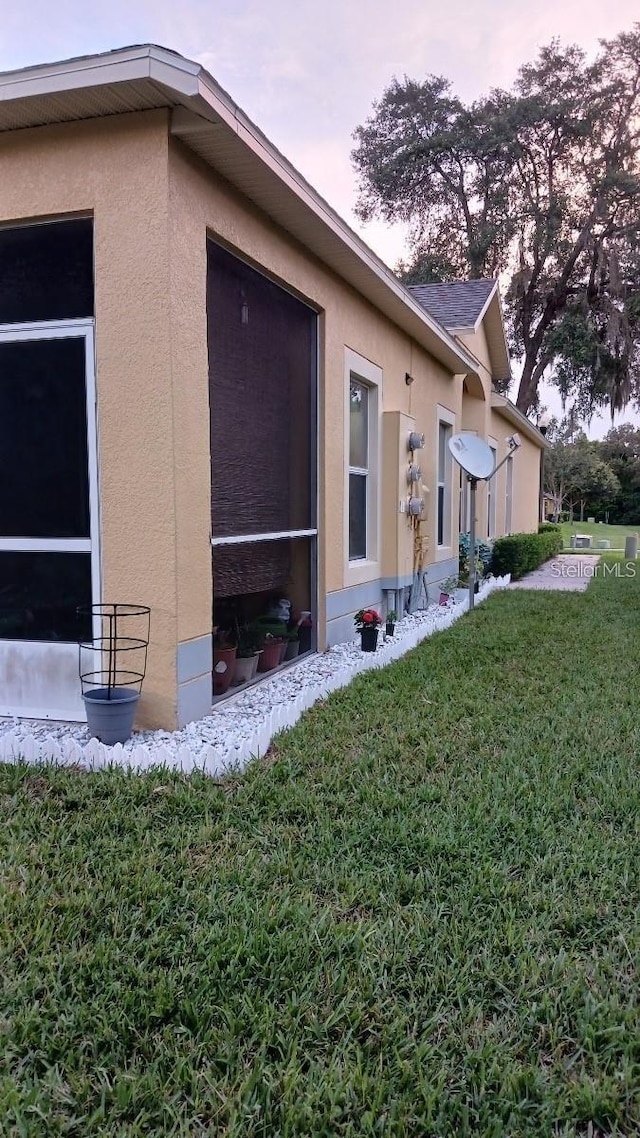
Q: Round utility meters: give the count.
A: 3